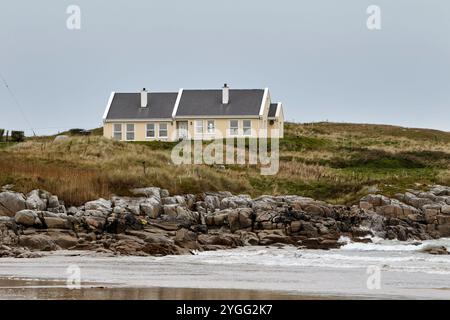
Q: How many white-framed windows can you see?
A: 8